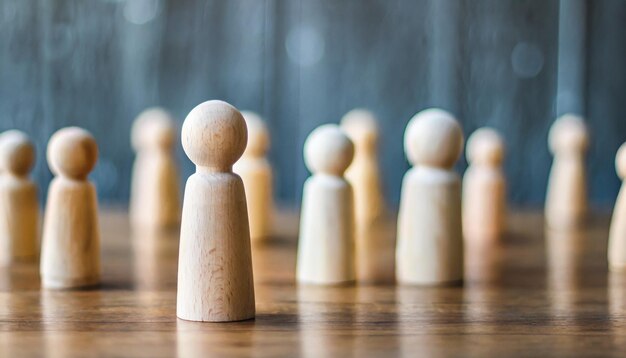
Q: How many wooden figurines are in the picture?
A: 11